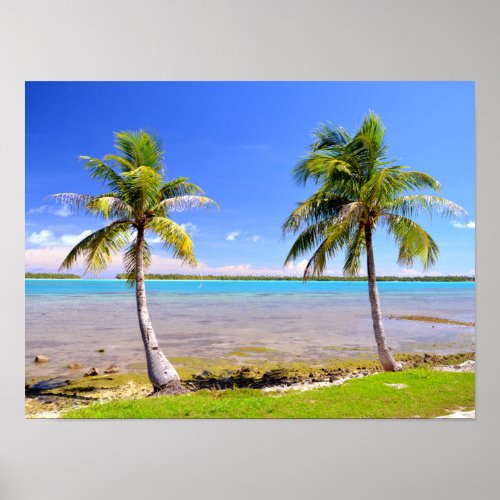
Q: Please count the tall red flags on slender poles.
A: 0